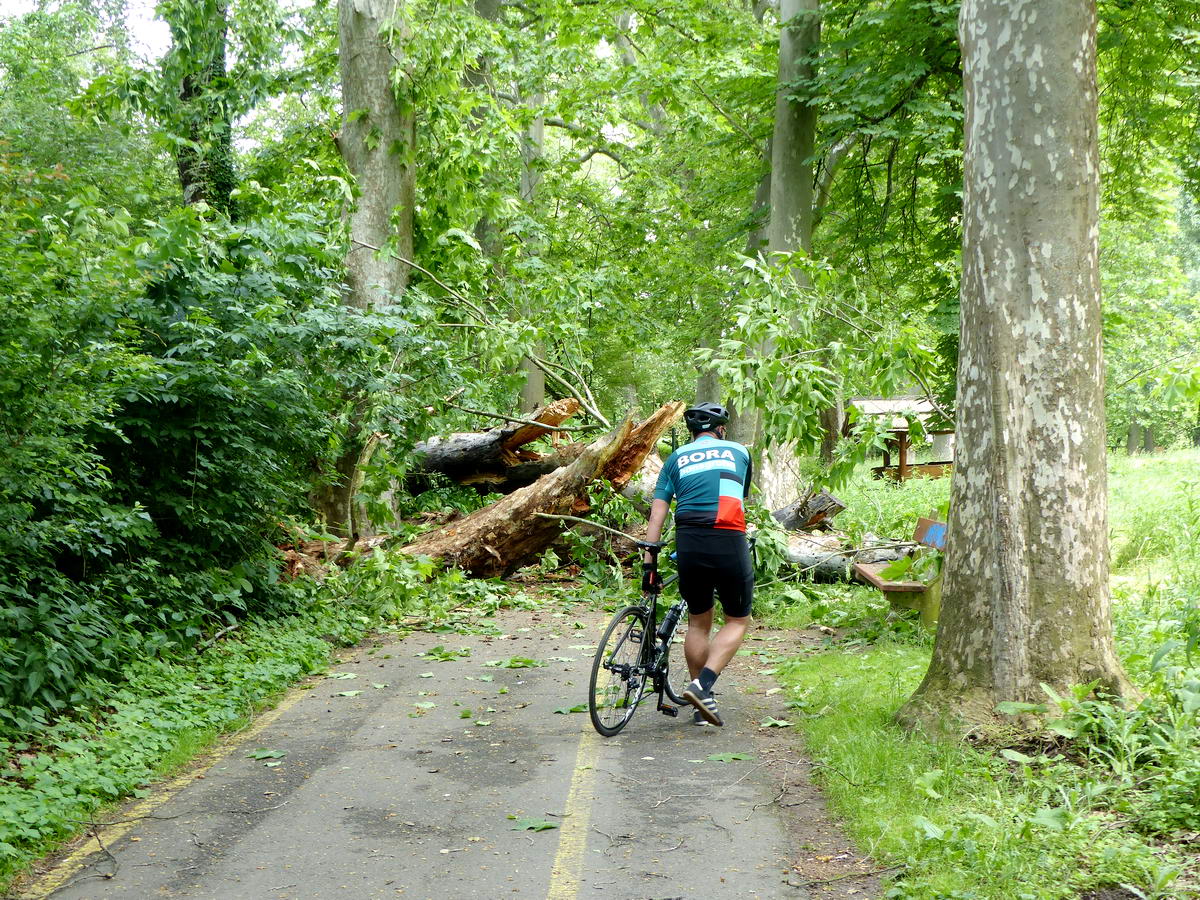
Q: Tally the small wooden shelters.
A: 1